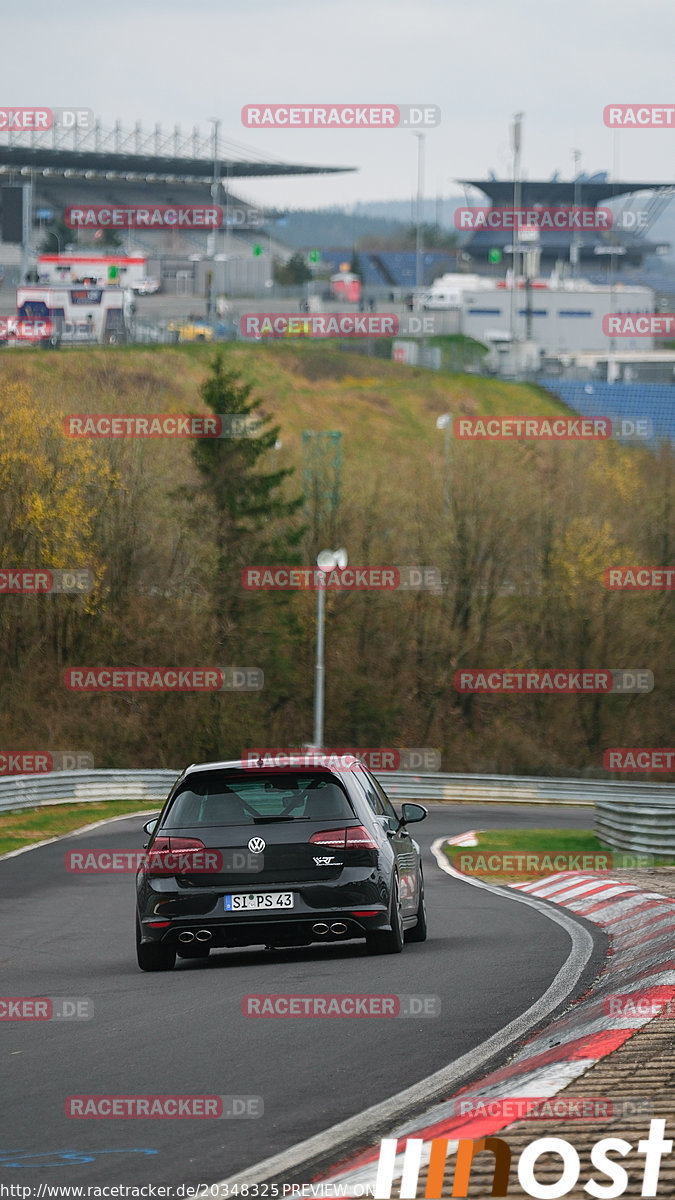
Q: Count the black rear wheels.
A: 2